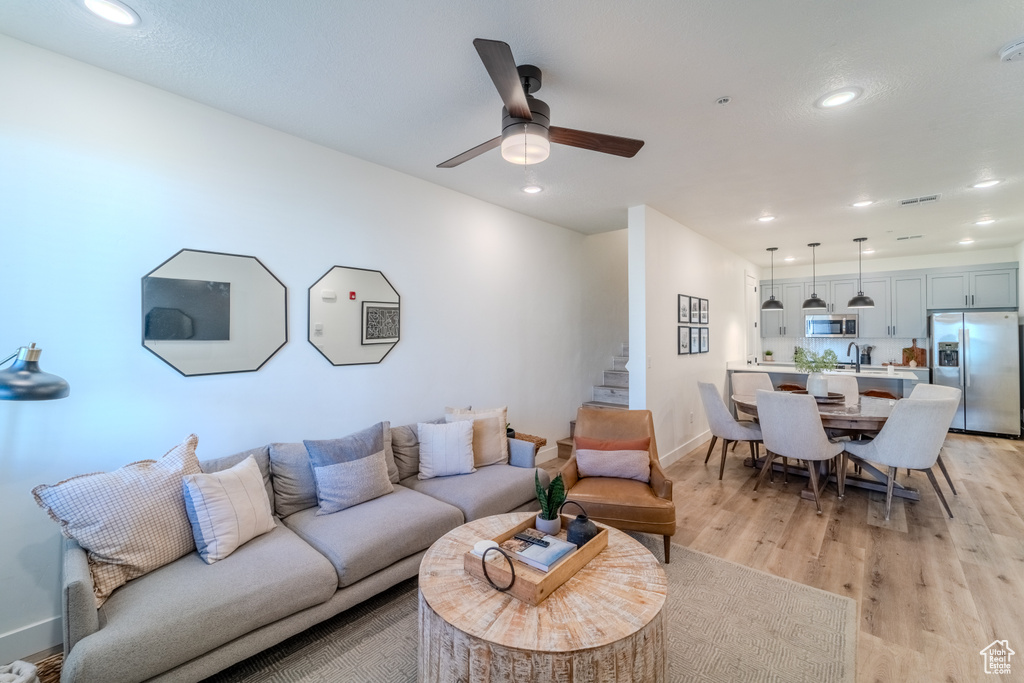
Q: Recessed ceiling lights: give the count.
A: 10